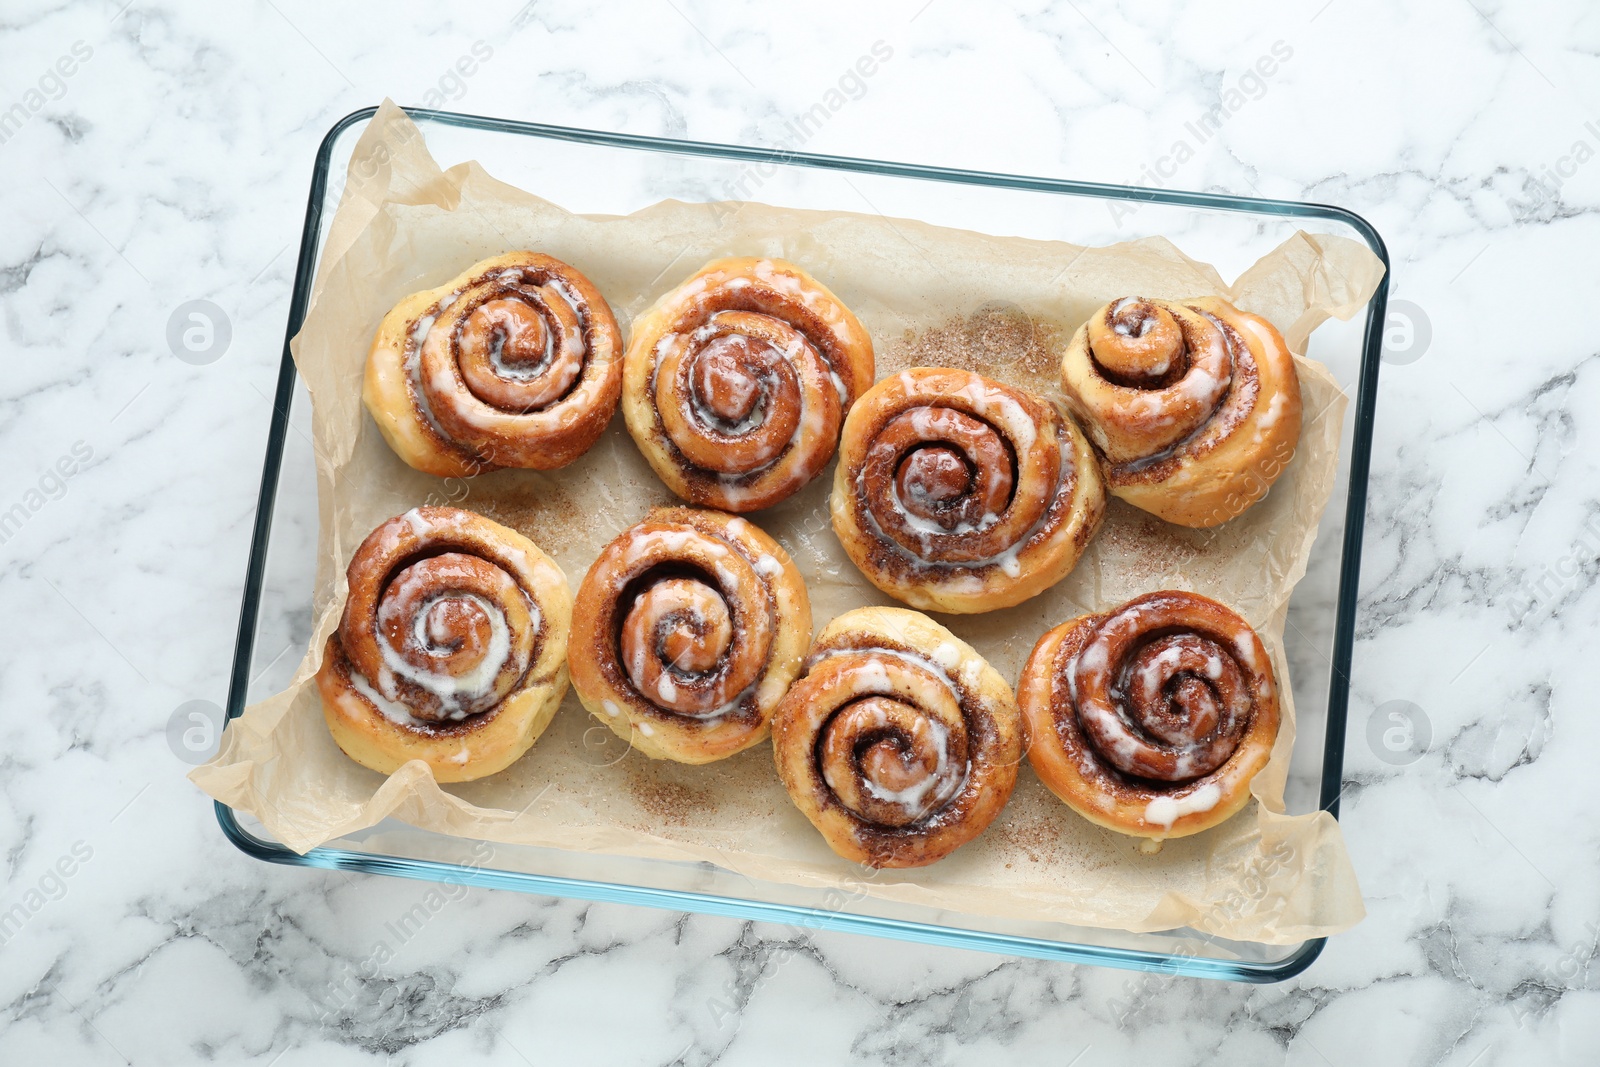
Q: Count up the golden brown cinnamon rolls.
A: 8